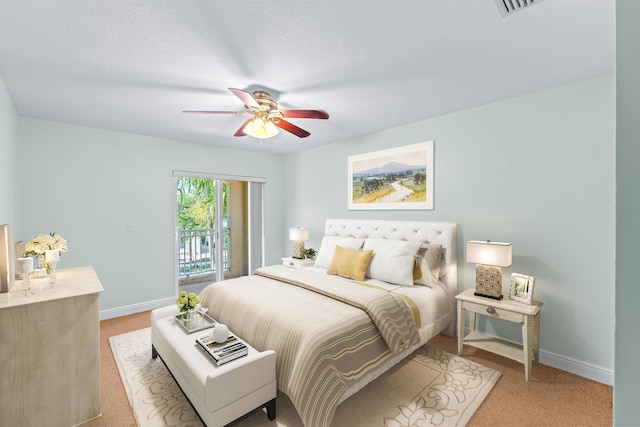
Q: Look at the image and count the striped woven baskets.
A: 0